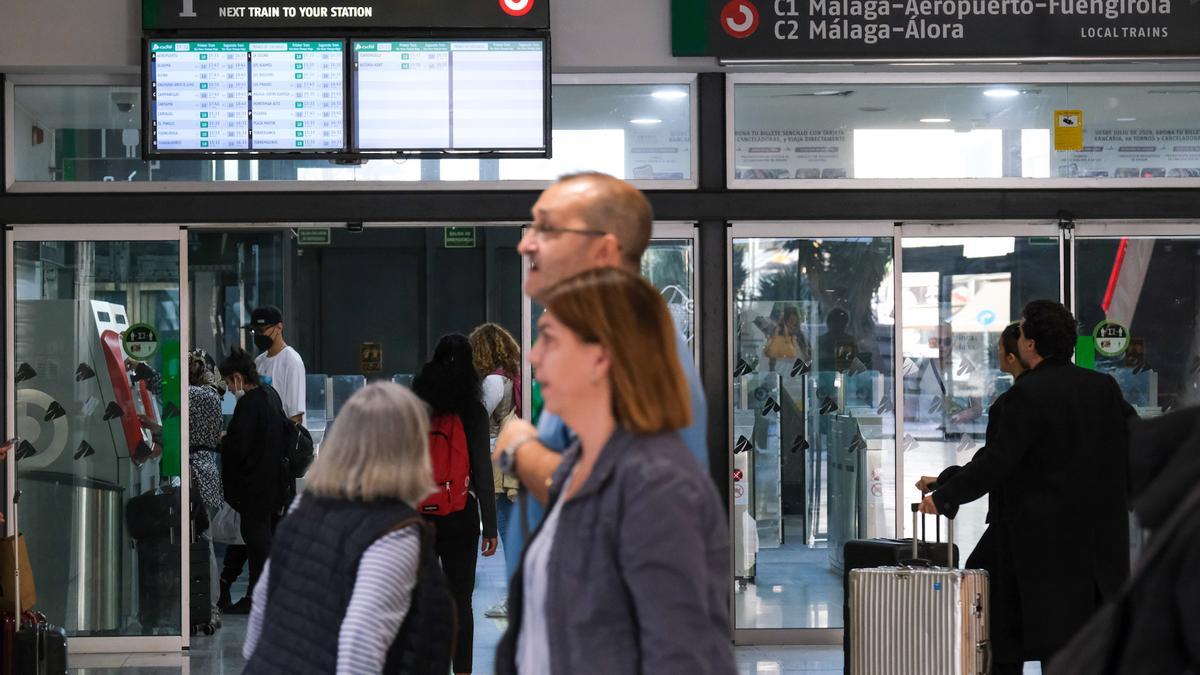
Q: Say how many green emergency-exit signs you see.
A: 2